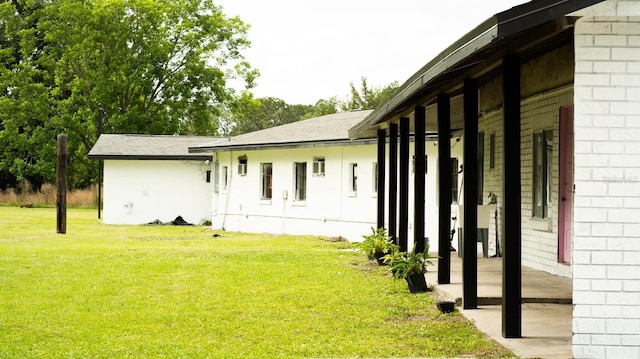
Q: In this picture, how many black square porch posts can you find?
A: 7